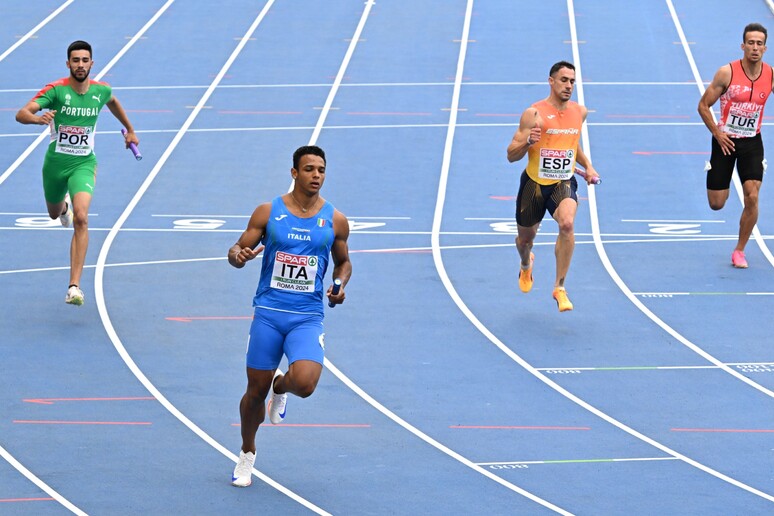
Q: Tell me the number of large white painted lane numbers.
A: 5